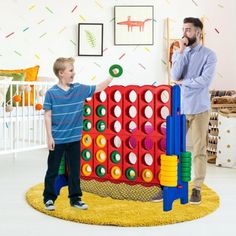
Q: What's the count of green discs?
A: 15